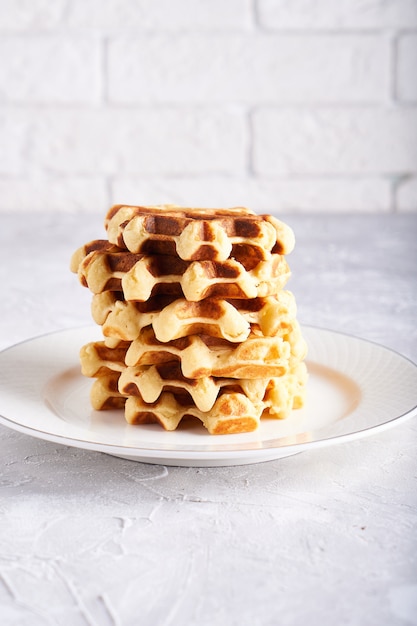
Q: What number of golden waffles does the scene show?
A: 6